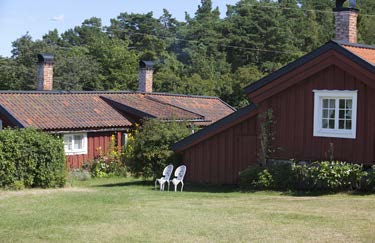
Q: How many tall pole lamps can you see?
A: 0